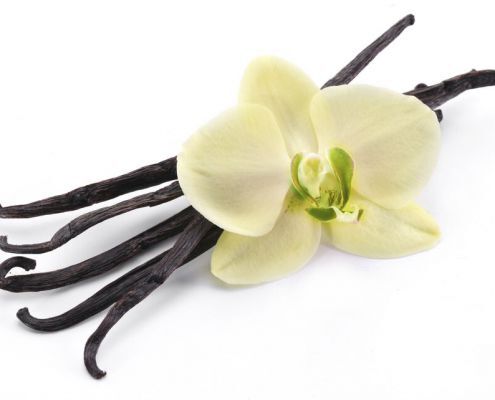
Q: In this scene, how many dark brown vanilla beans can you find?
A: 5